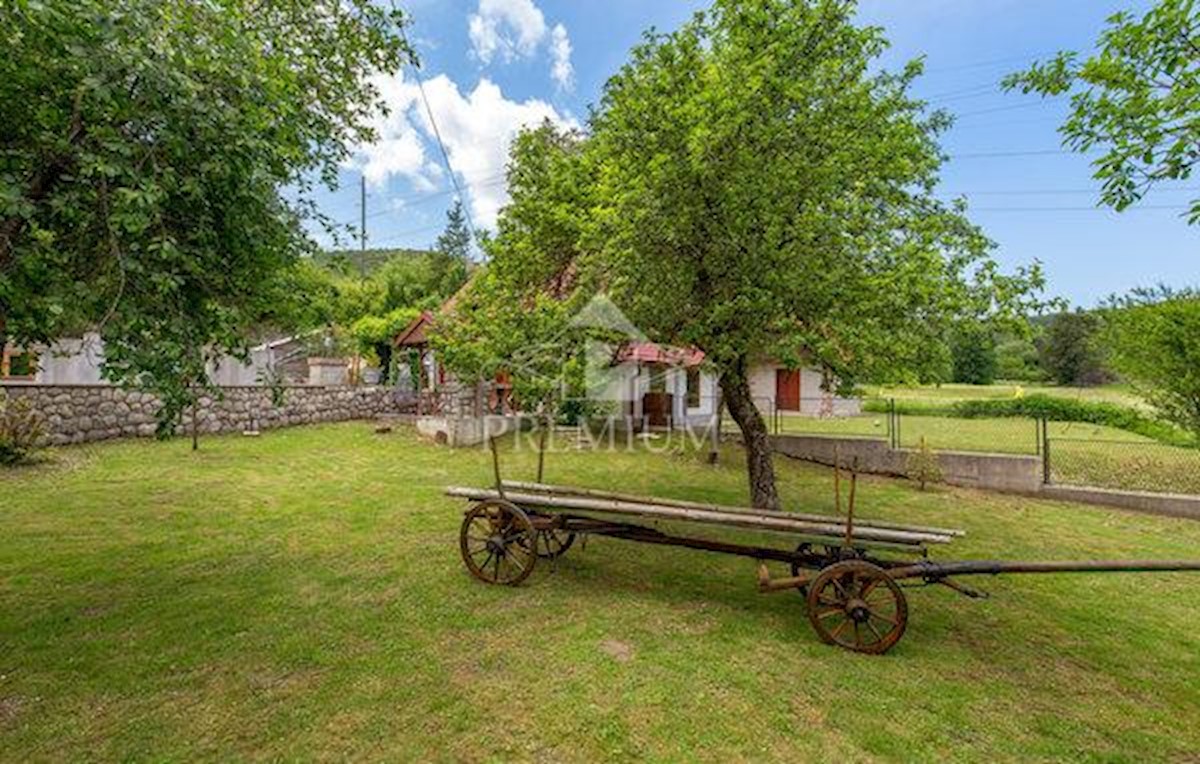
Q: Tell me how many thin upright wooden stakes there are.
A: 4